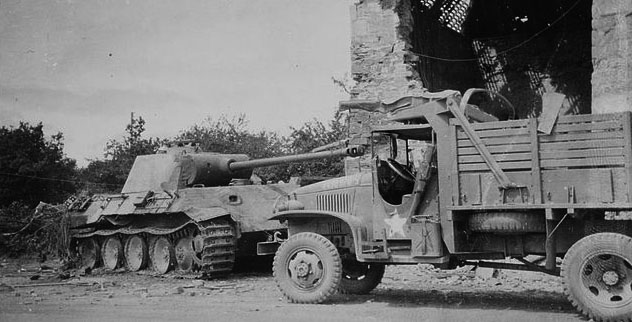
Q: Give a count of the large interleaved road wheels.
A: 5